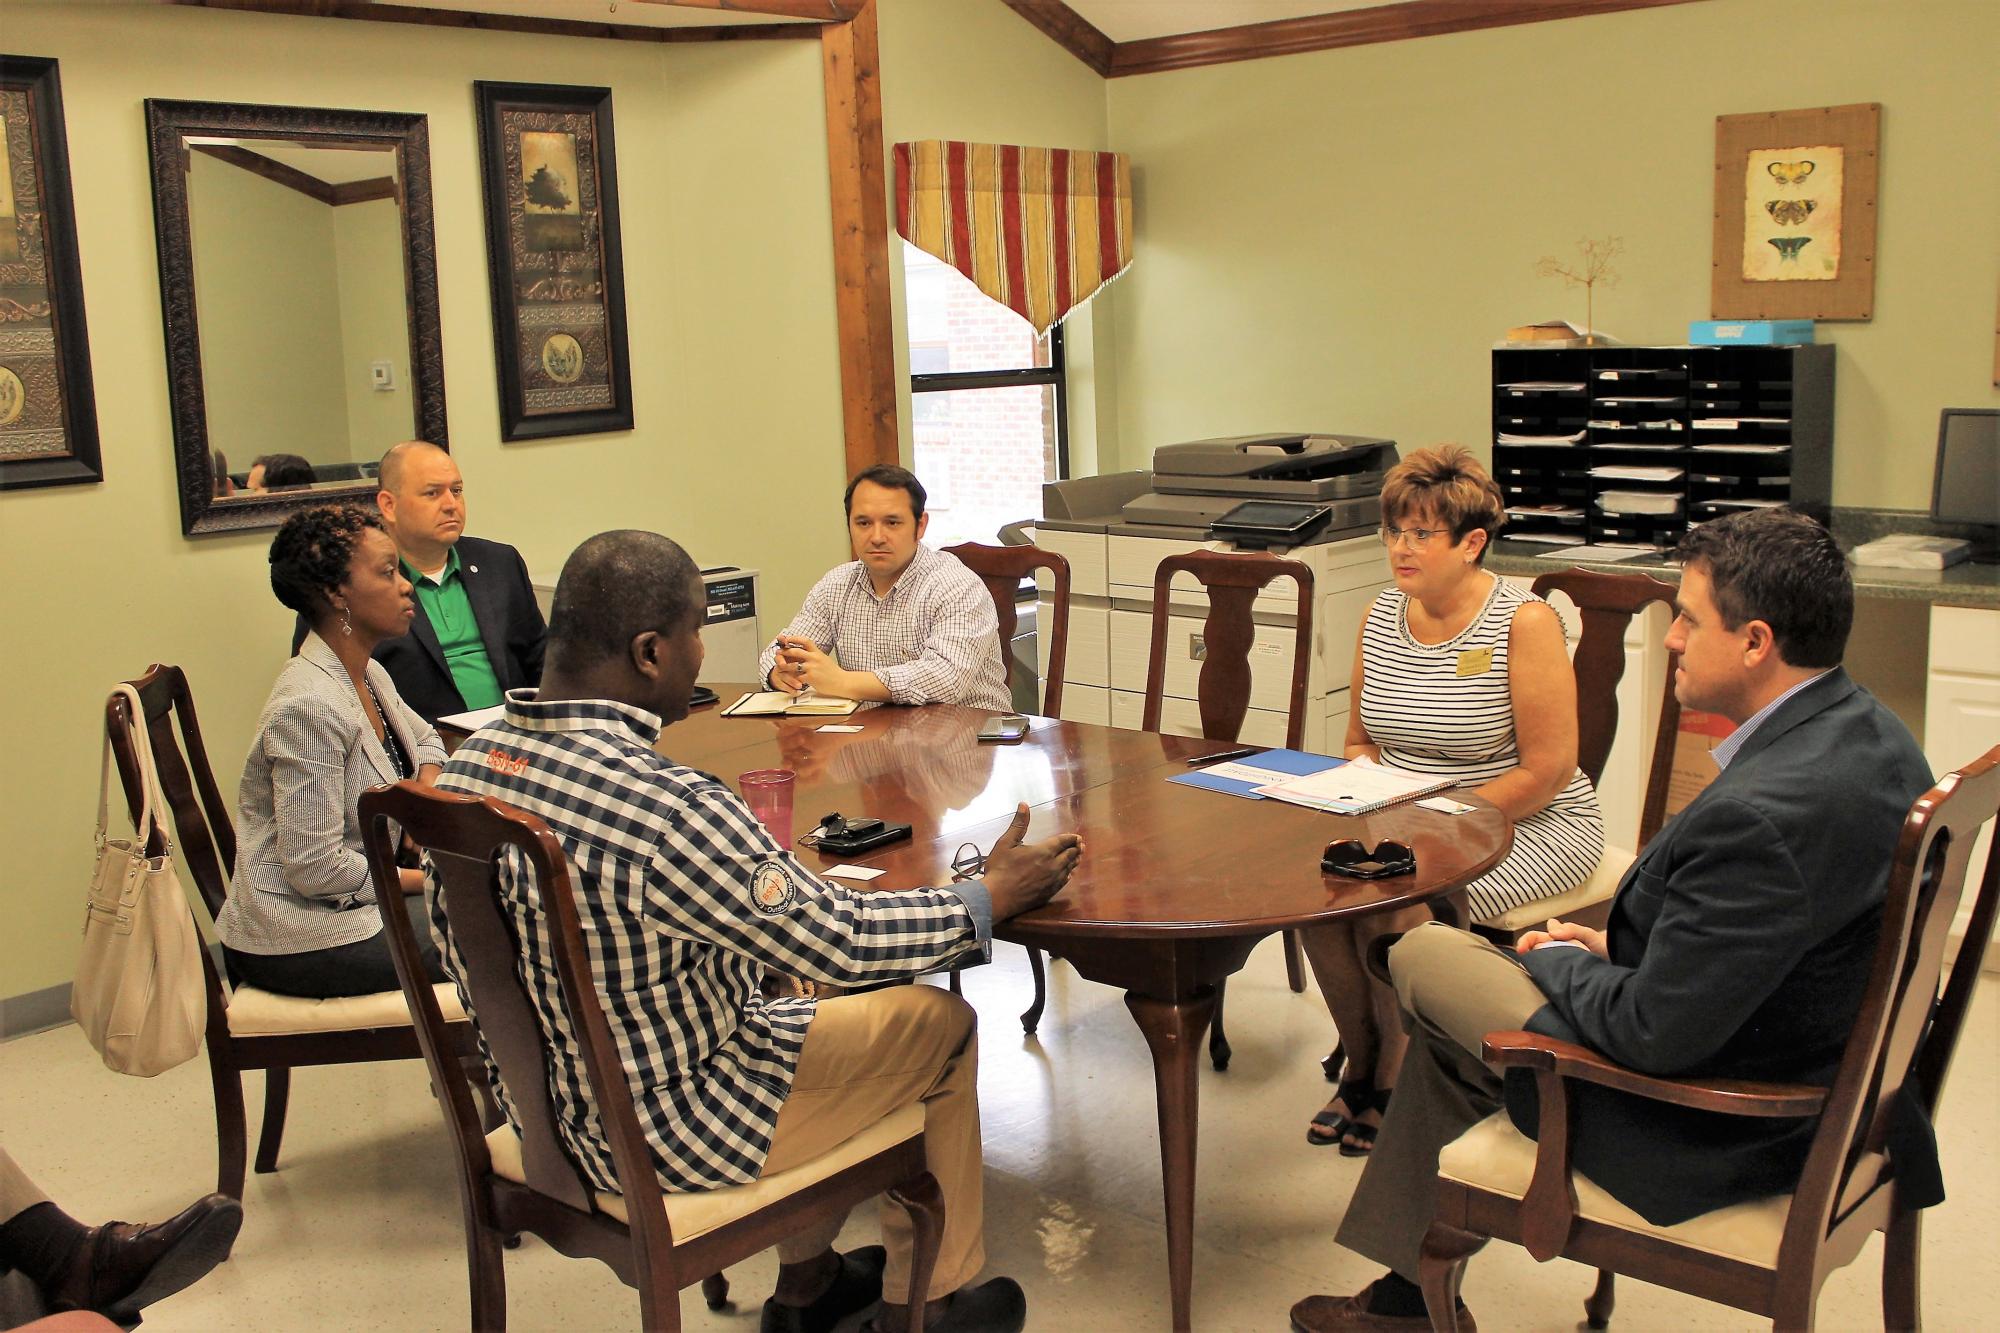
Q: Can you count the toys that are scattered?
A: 0